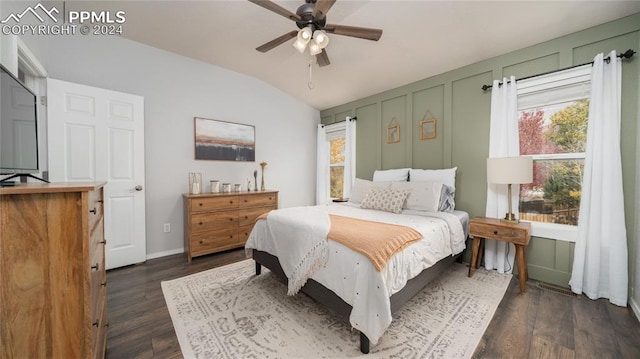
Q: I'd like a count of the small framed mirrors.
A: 2